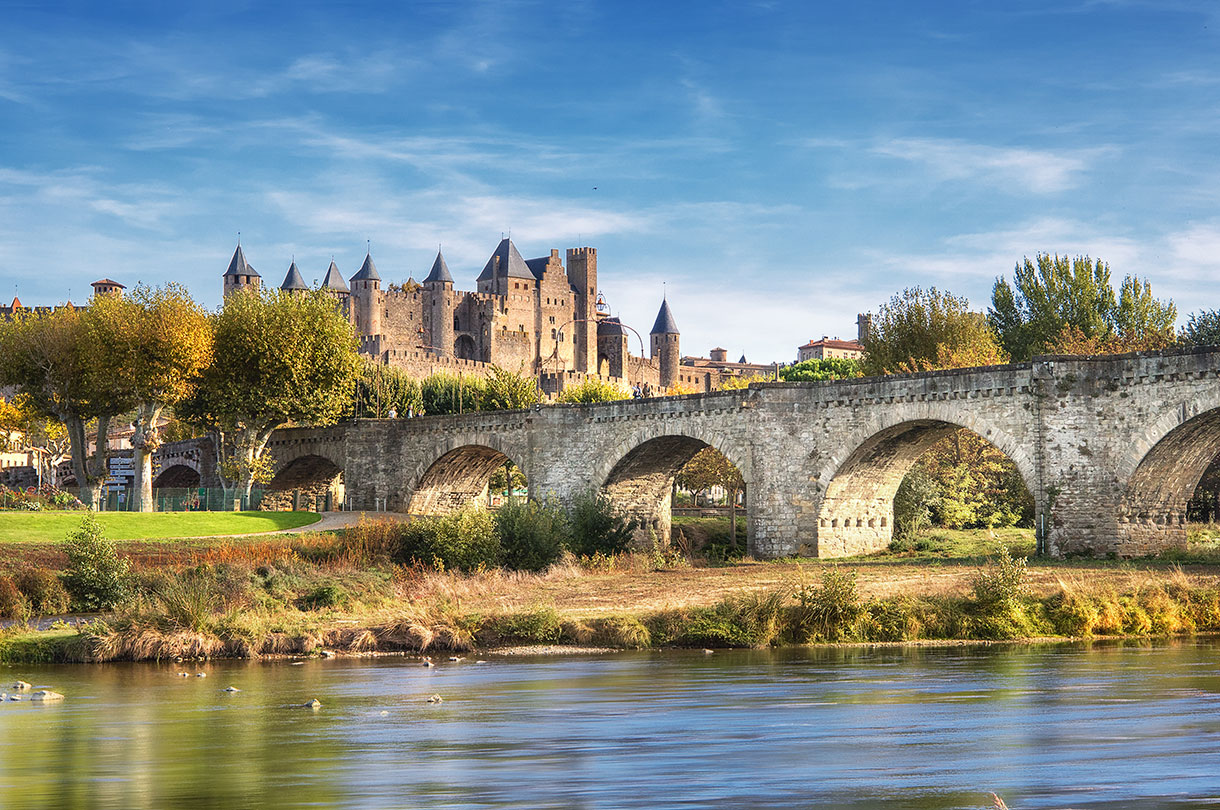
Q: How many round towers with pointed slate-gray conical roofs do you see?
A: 6